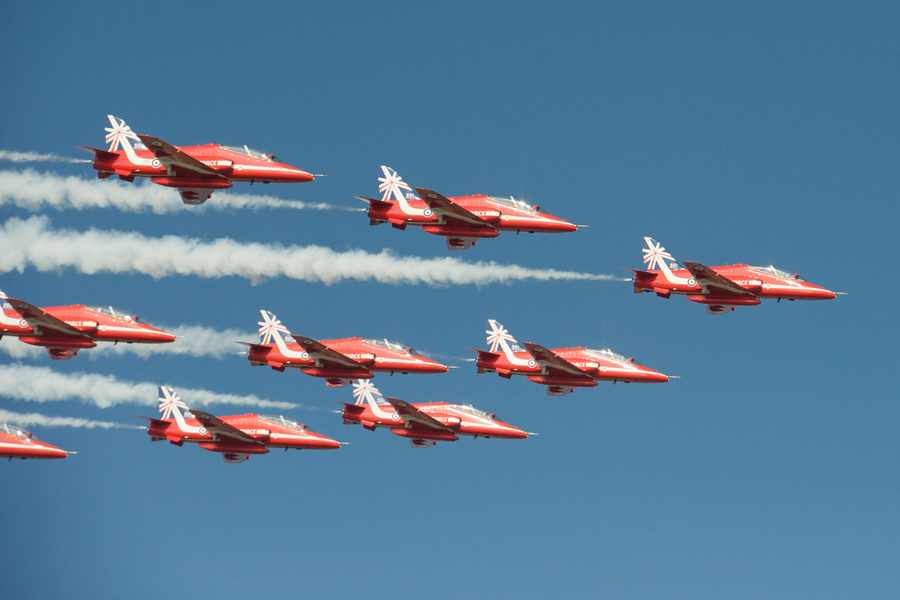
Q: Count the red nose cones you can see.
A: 9